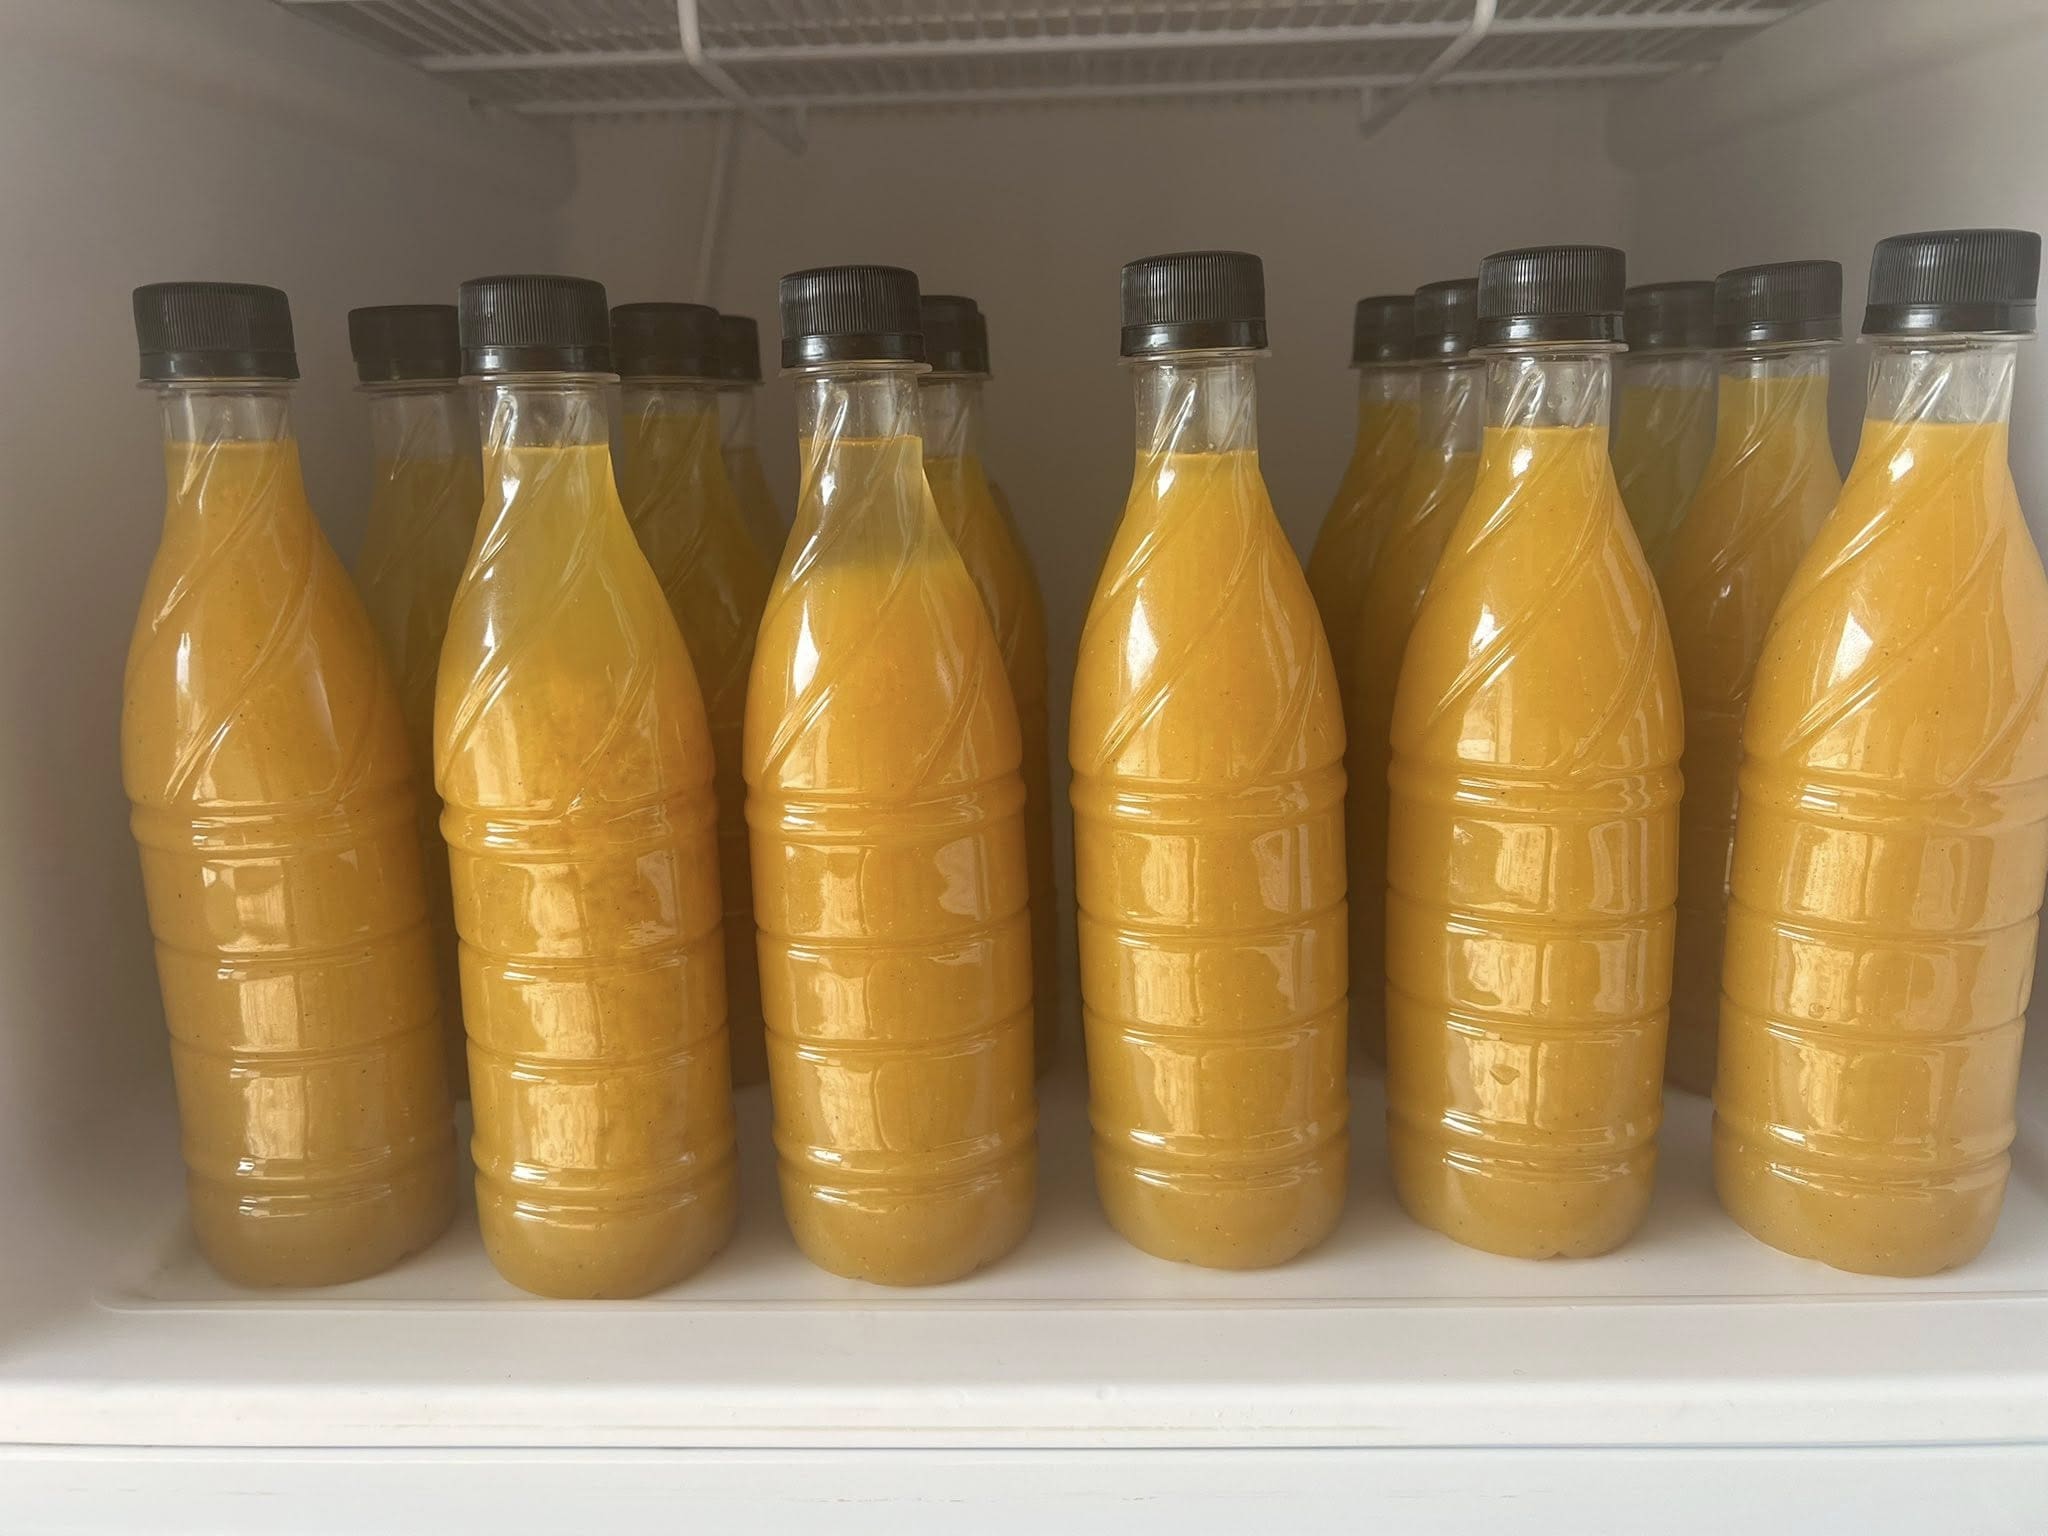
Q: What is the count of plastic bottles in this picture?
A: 15